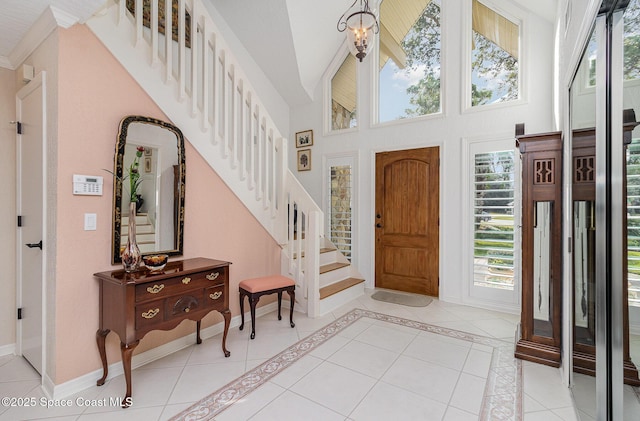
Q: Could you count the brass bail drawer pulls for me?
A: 4